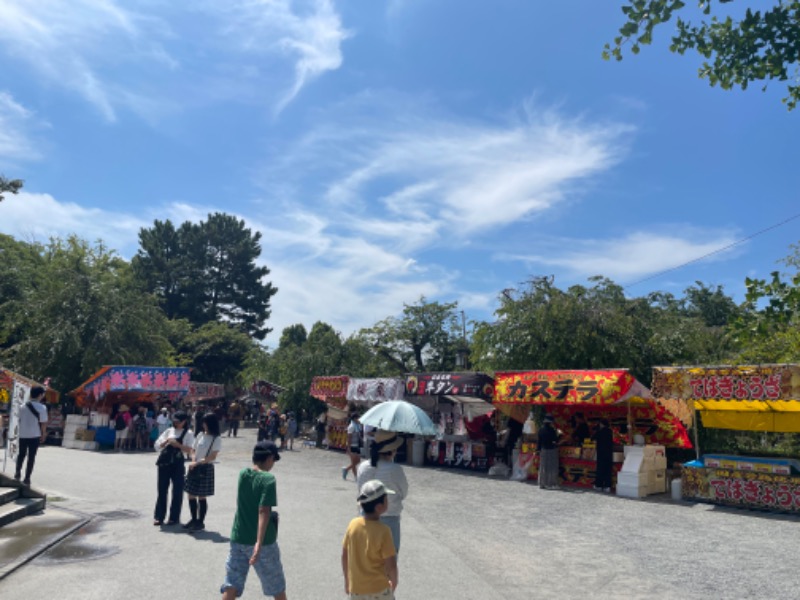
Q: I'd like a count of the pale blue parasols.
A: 1